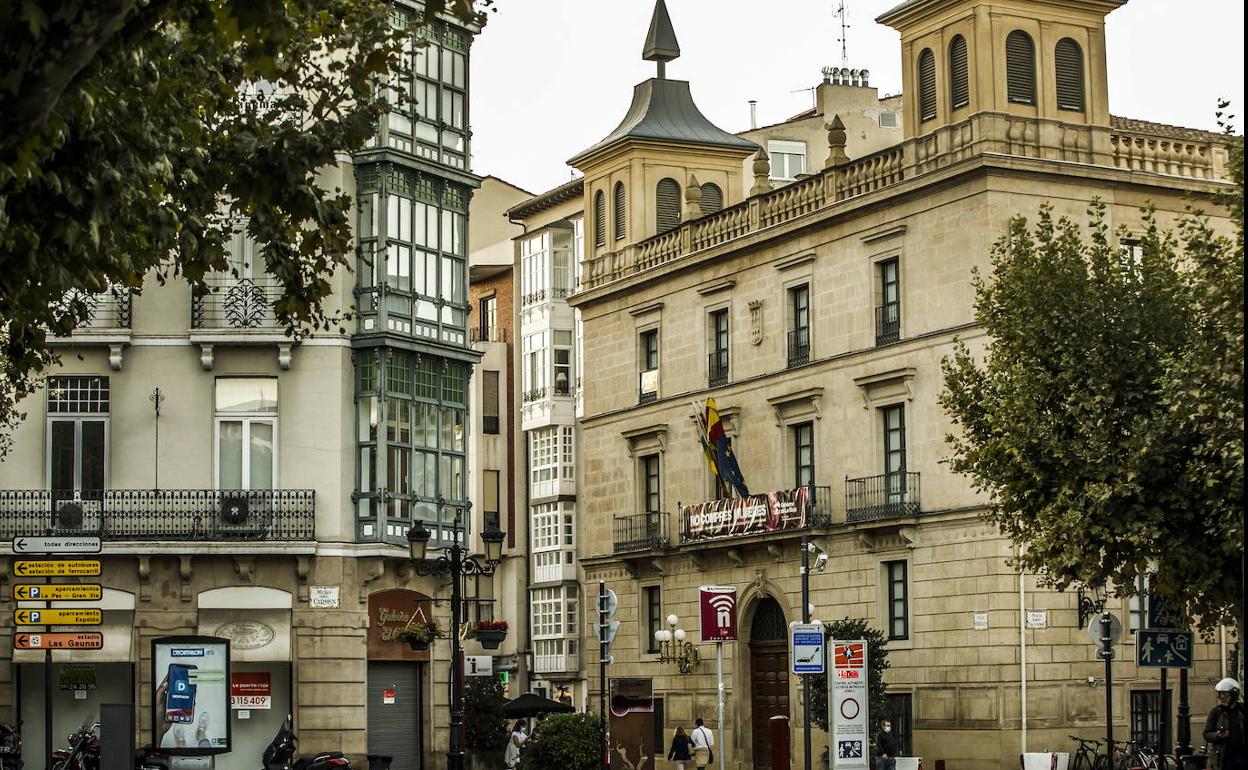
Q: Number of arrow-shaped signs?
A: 5